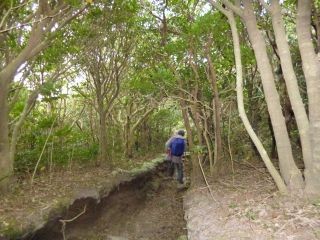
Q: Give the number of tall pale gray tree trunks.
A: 4